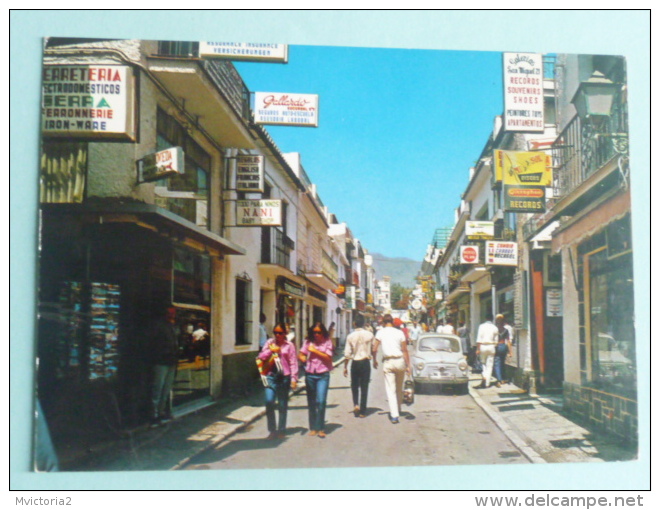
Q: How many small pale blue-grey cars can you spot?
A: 1